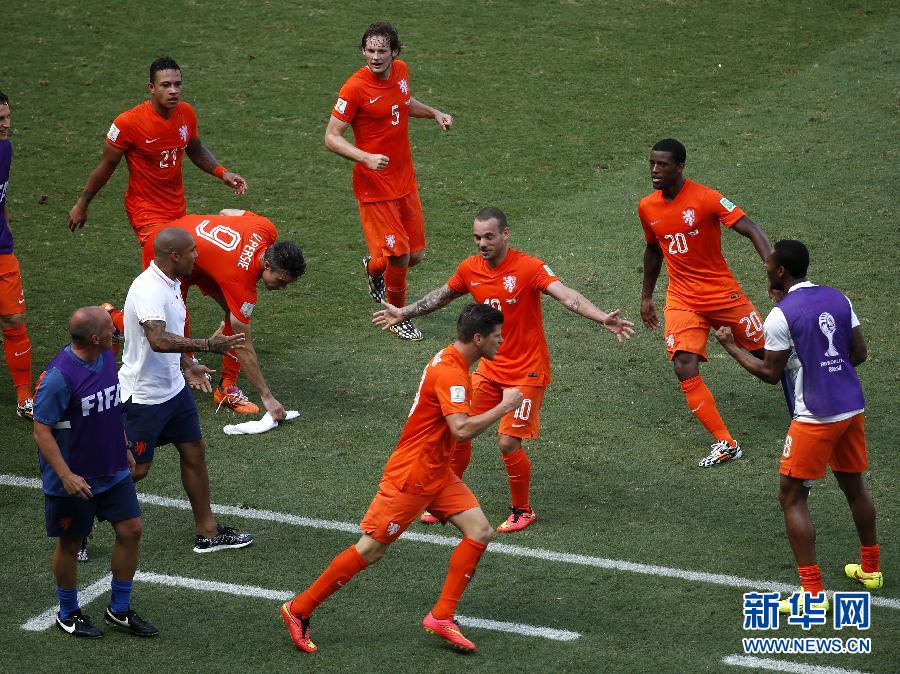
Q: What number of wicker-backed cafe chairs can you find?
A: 0